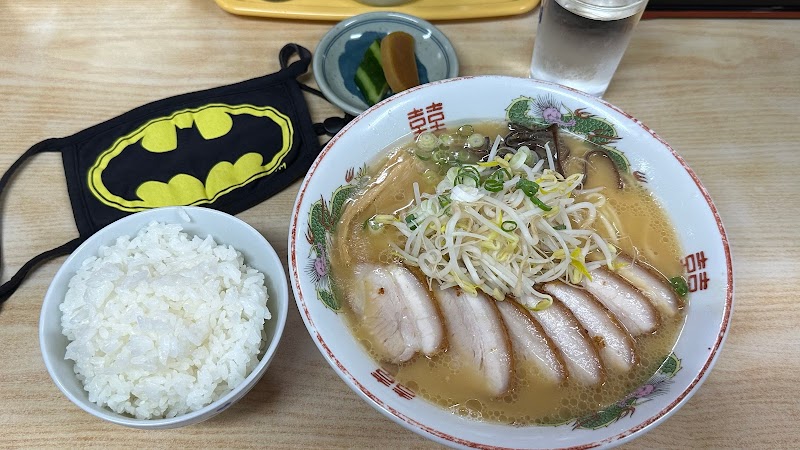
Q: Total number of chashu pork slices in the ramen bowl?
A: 7